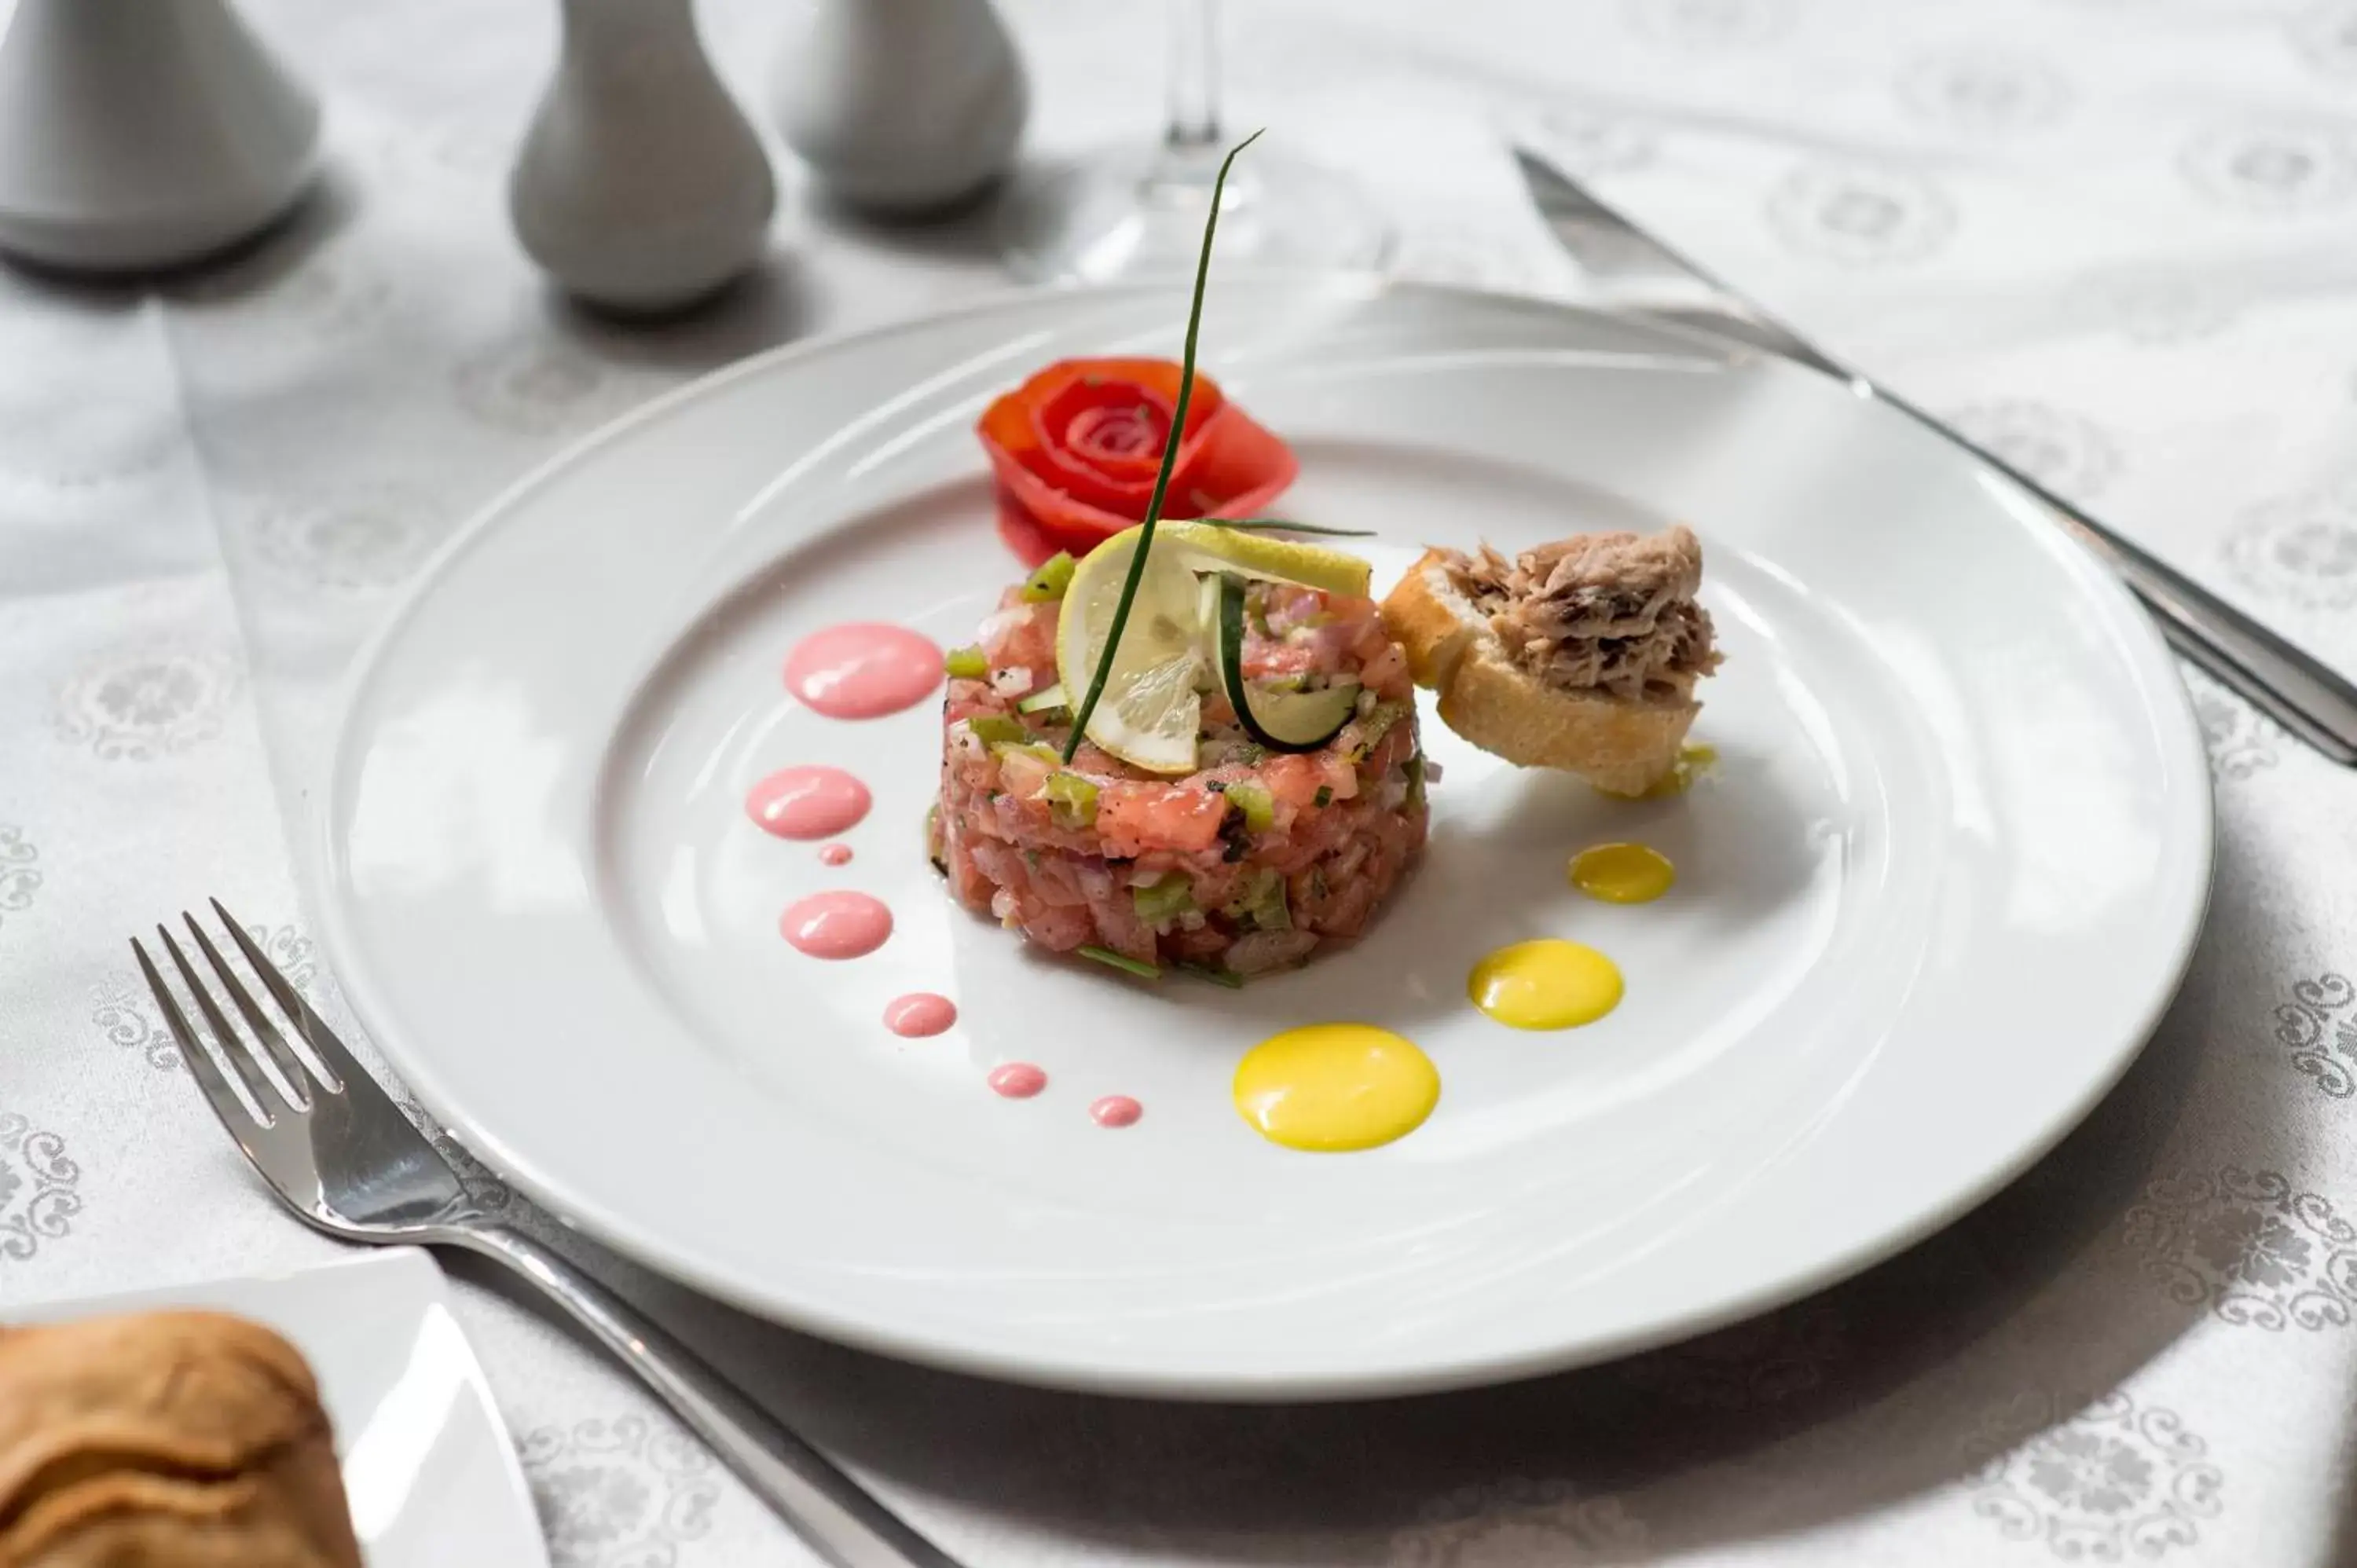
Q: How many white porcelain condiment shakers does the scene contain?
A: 3